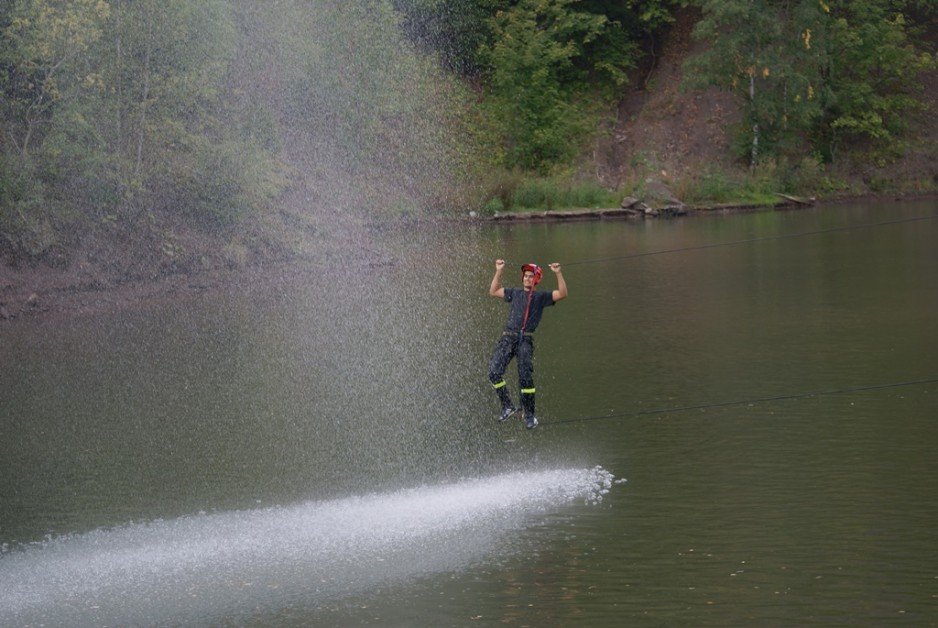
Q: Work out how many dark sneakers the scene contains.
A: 2